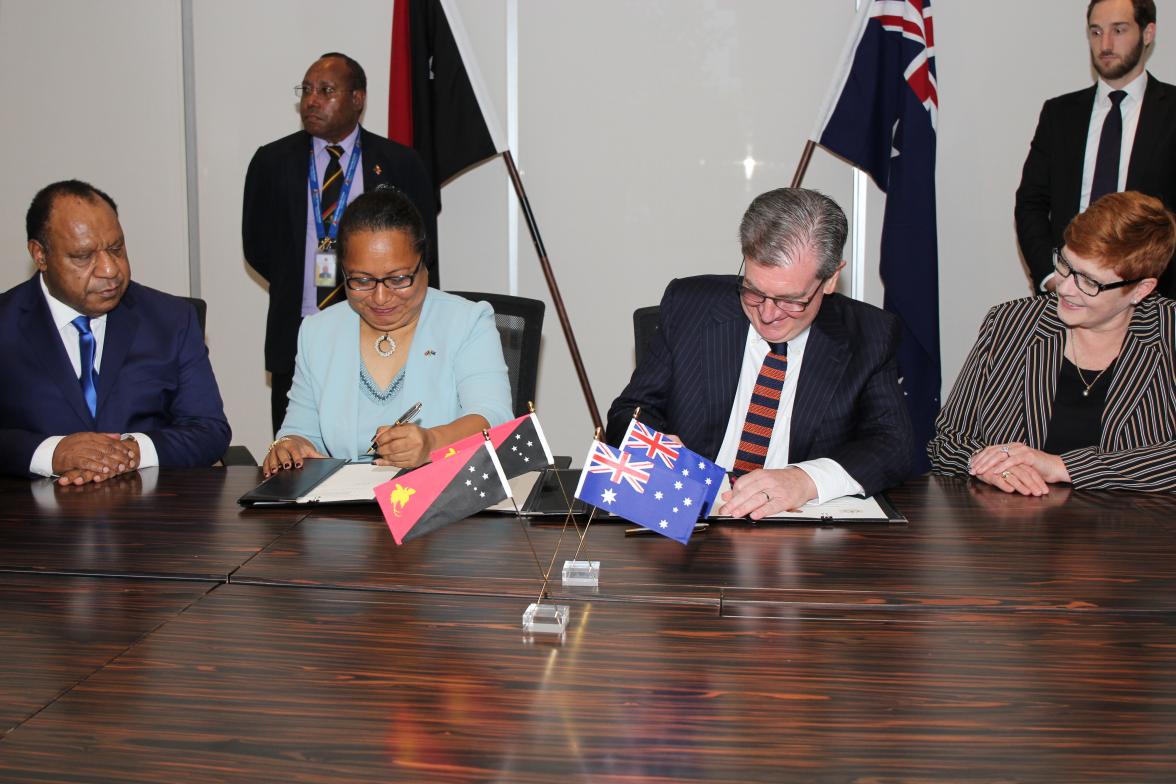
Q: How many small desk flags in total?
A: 4